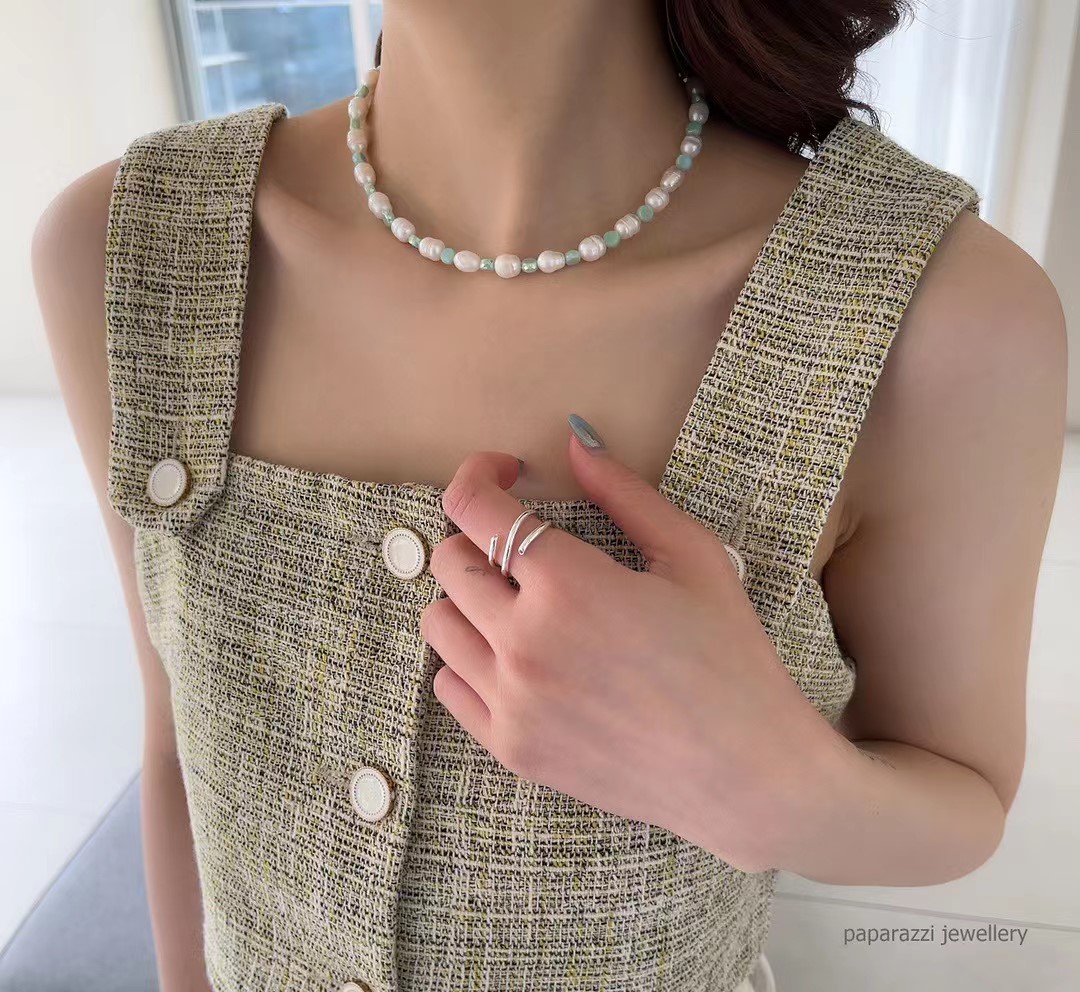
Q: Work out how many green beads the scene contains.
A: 15